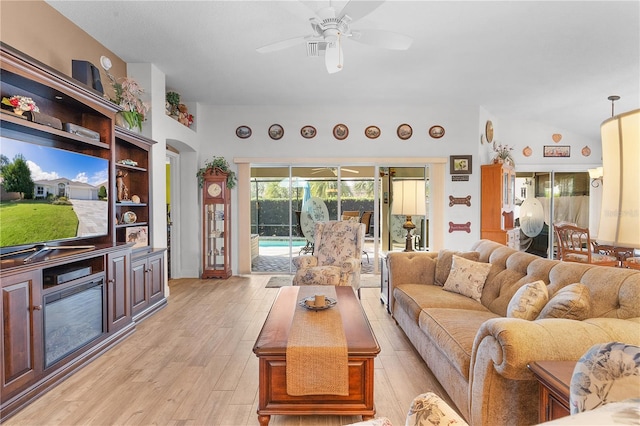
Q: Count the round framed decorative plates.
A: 7